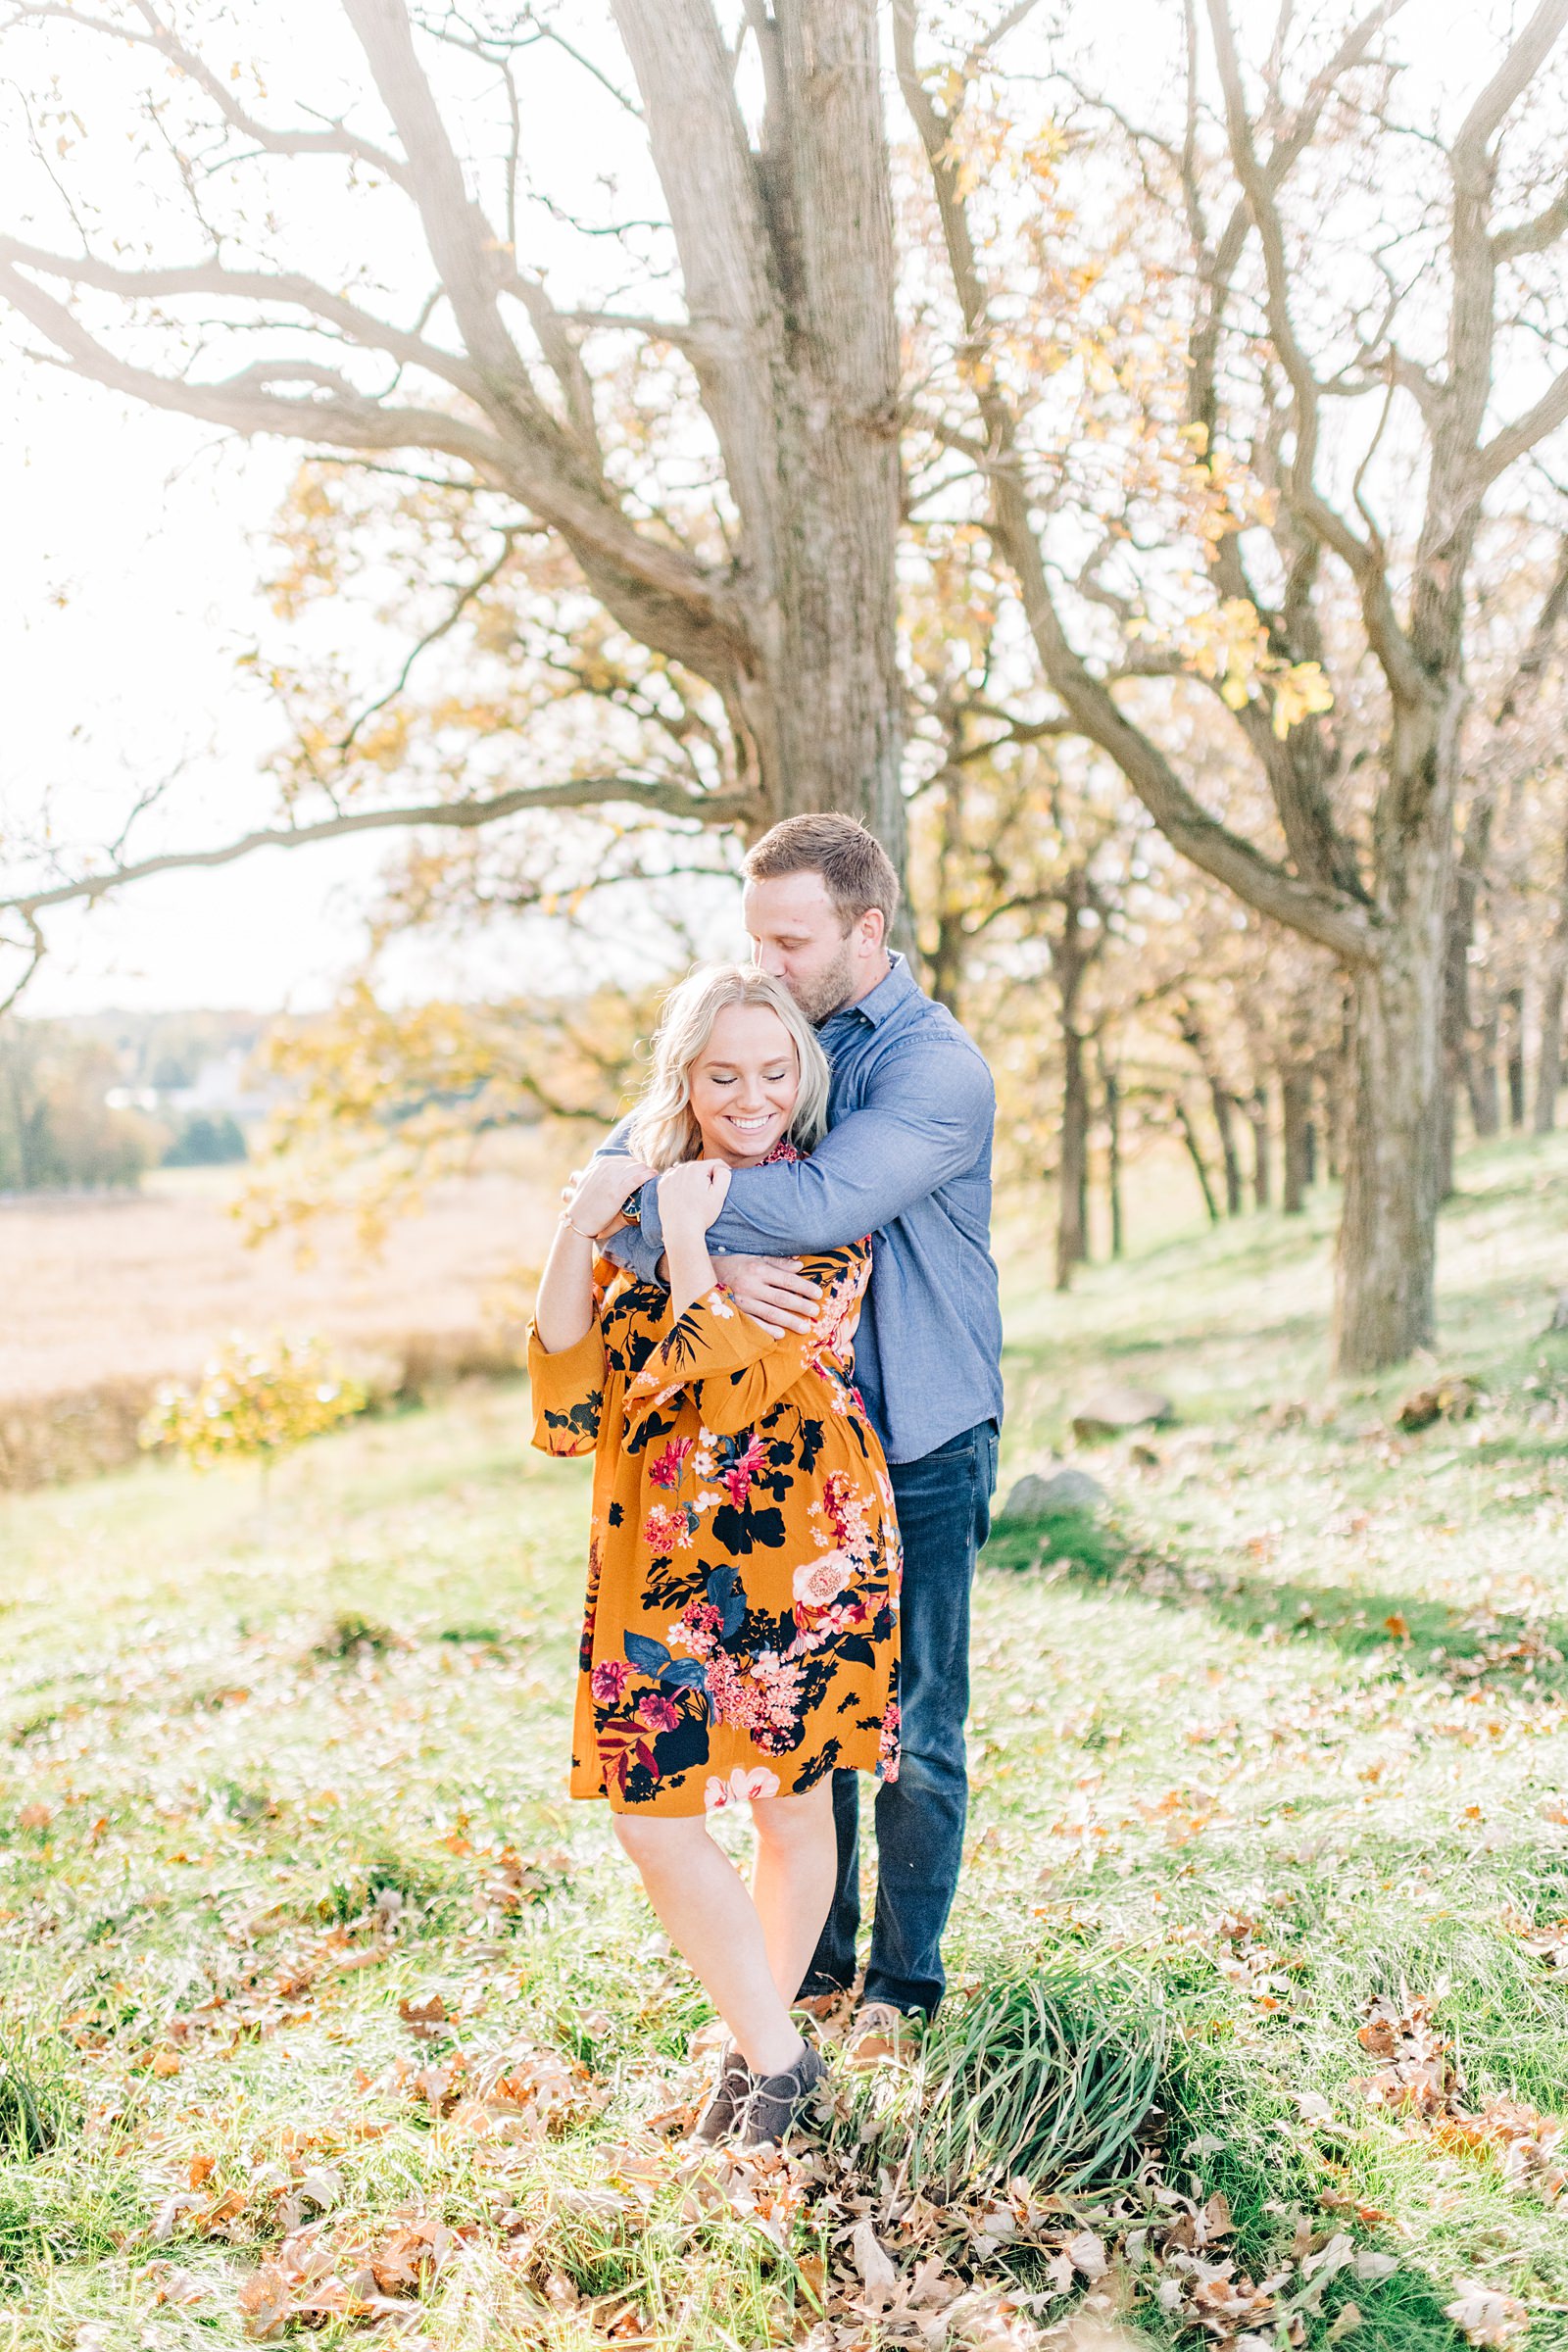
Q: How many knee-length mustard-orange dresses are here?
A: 1